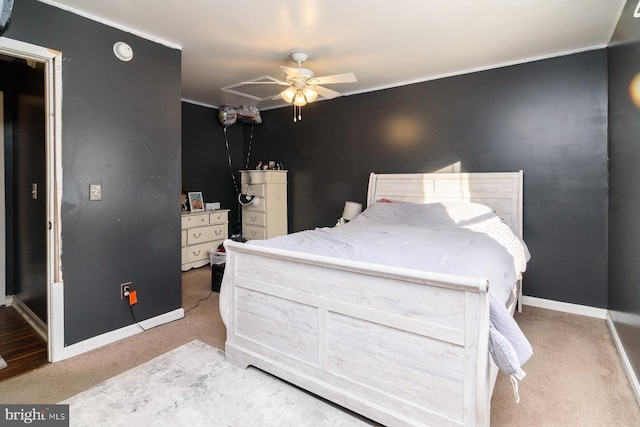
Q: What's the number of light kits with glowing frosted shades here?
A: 1